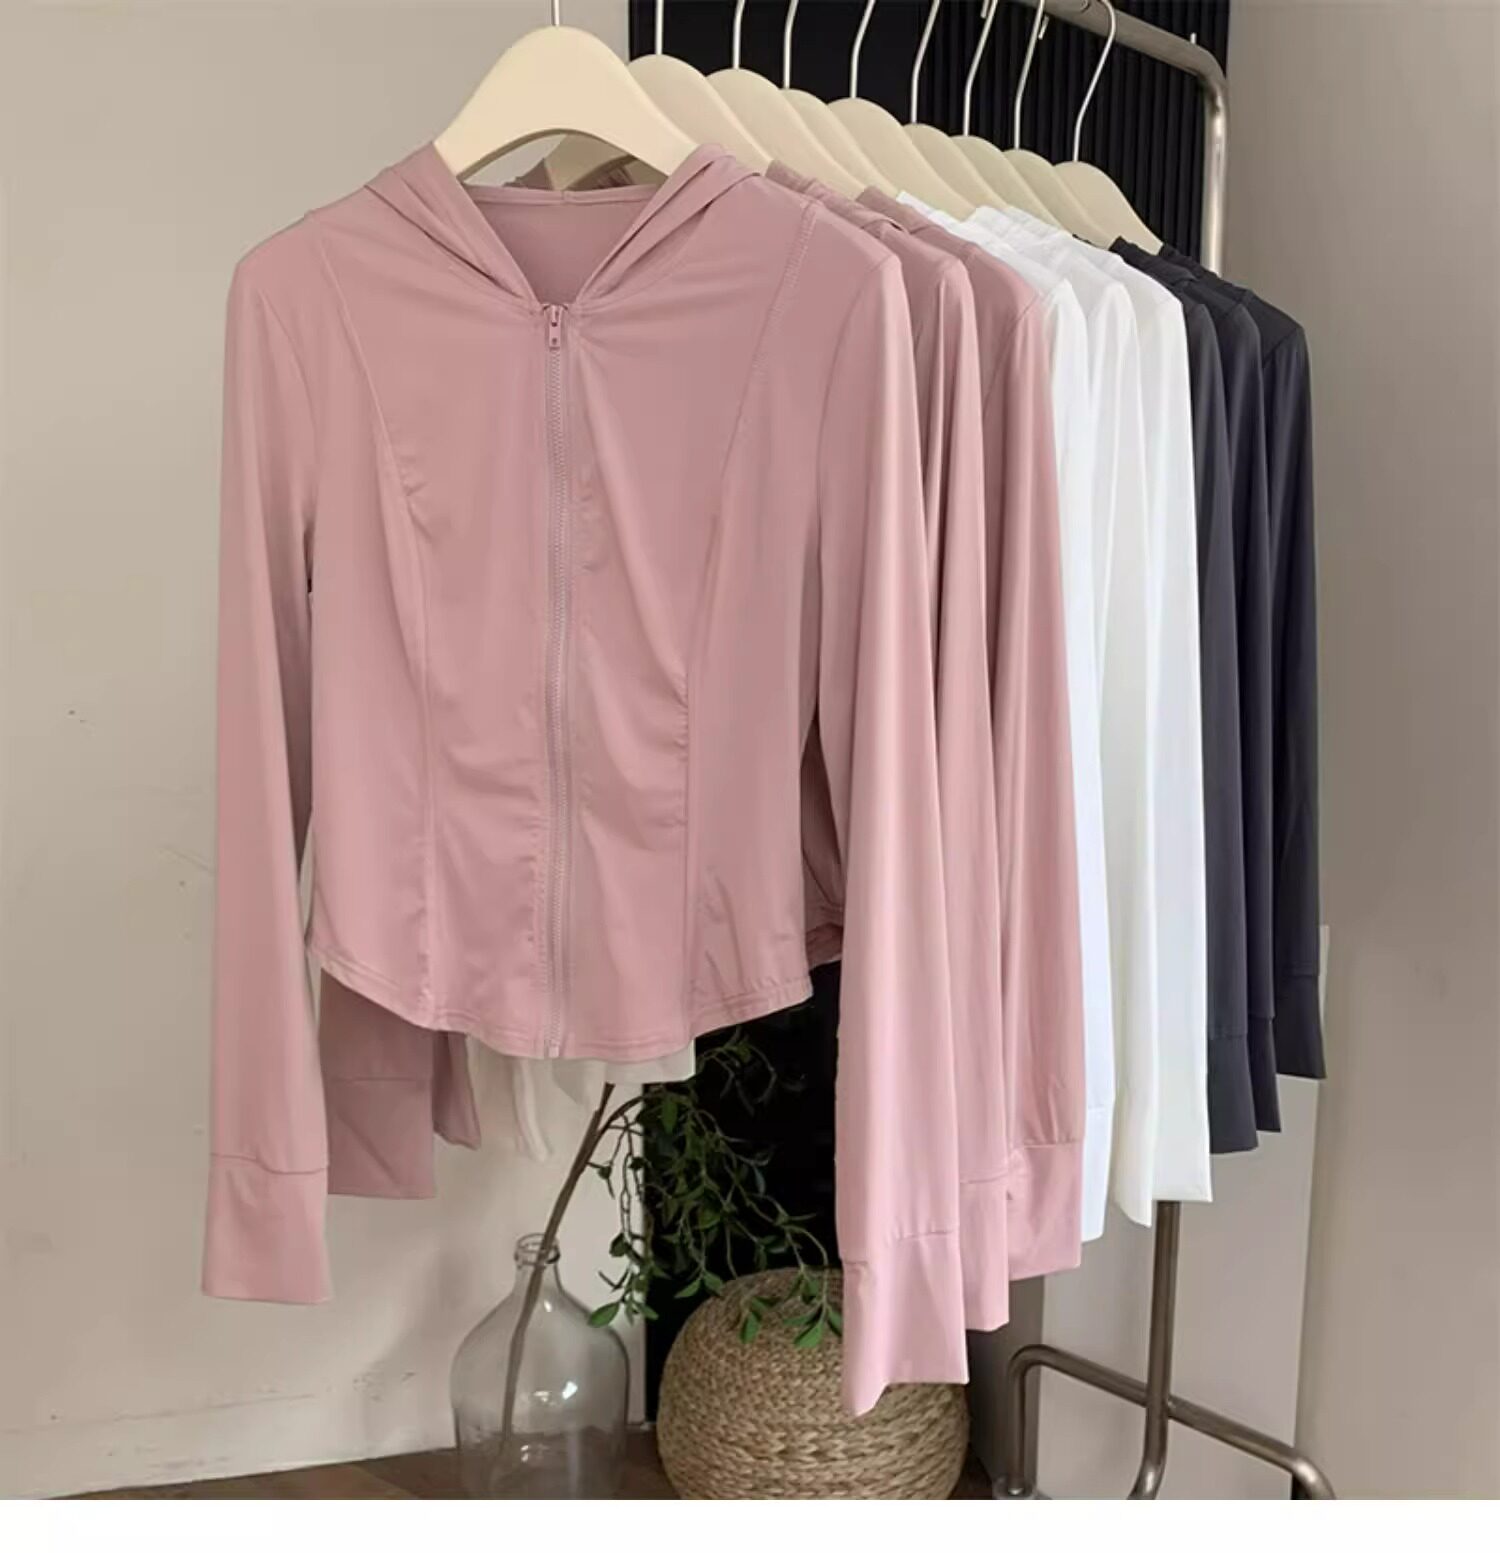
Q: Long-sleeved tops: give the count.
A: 9